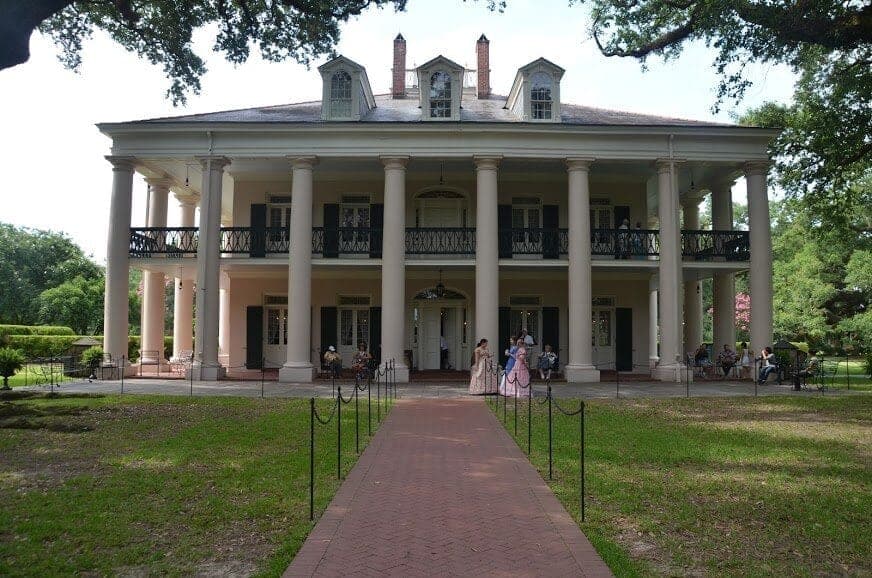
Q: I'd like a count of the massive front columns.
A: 8